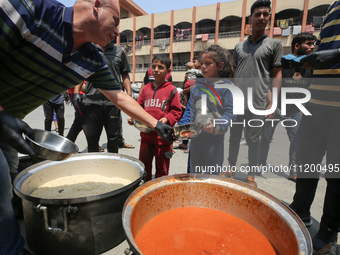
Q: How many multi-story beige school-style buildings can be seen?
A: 1